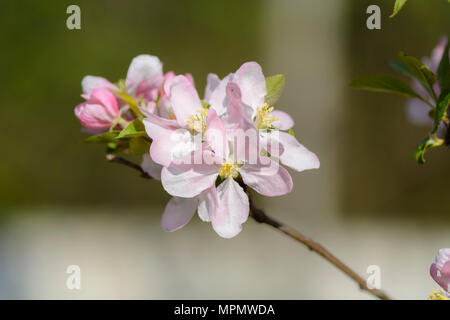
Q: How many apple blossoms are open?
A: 3